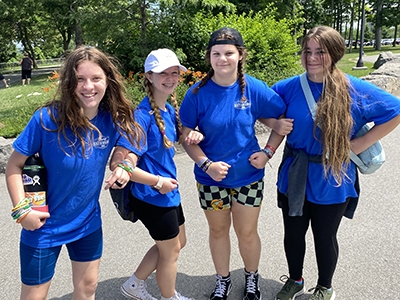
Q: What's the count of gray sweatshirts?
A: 1